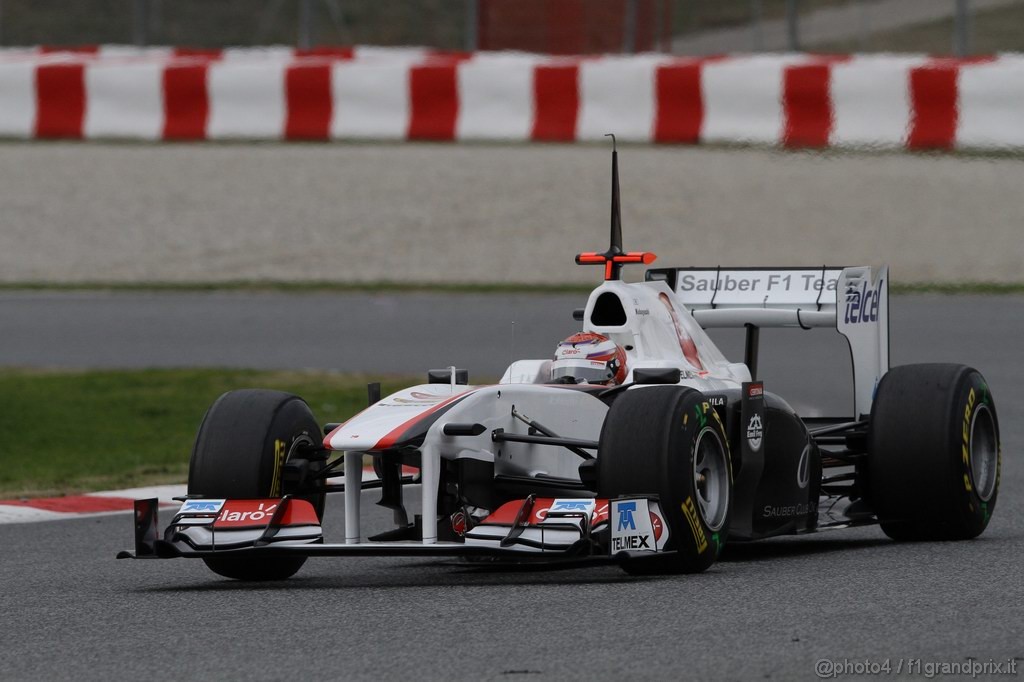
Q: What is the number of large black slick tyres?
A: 3